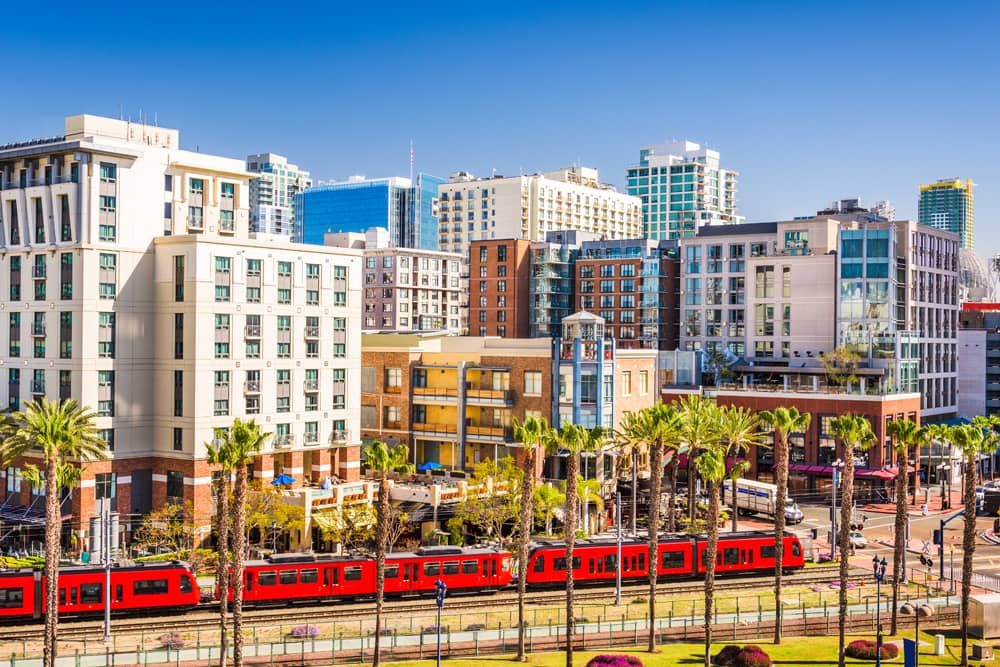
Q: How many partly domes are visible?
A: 1